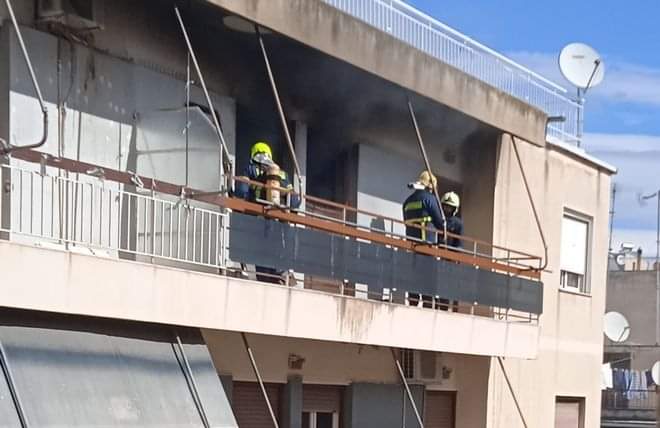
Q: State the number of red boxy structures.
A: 0